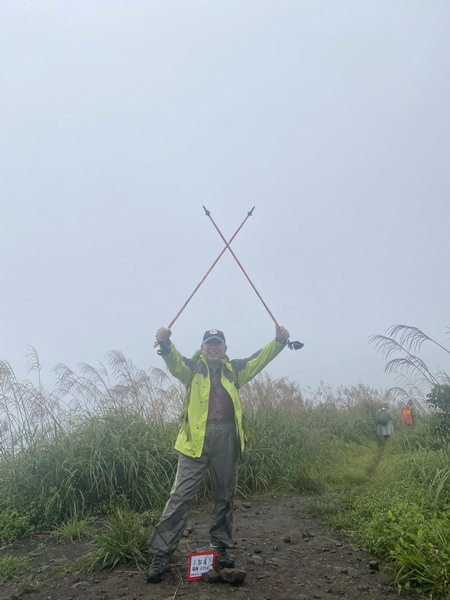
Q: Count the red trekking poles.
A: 2